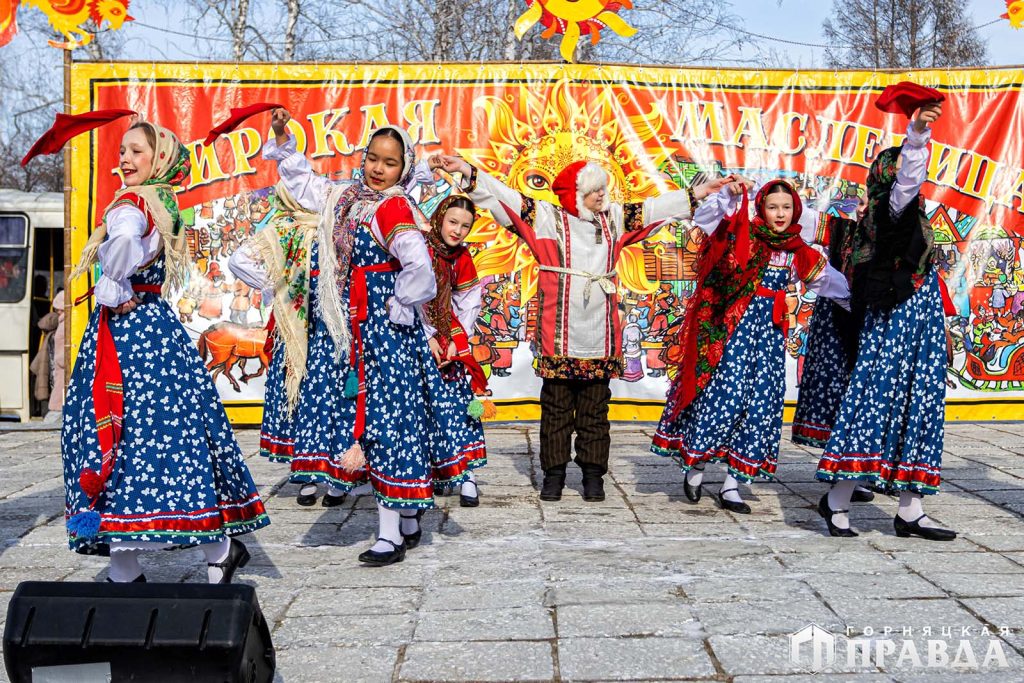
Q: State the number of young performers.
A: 8